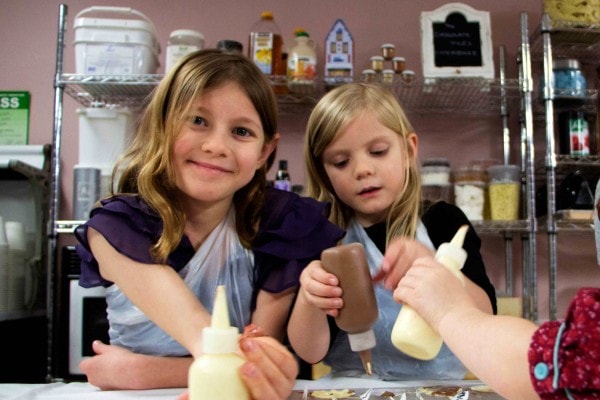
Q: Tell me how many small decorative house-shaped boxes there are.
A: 1